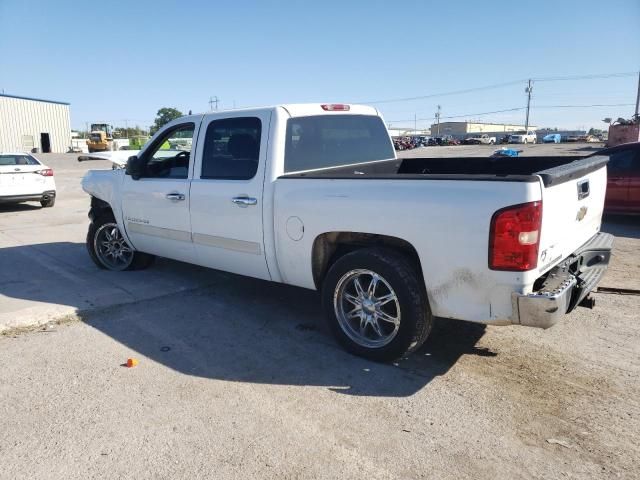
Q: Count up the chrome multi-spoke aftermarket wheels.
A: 2